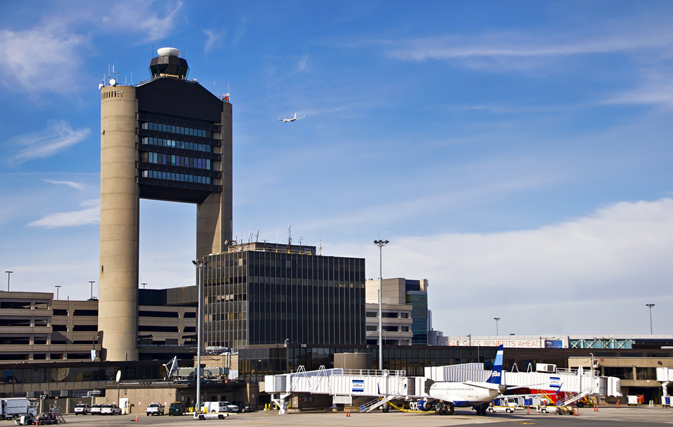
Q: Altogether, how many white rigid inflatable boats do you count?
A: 0